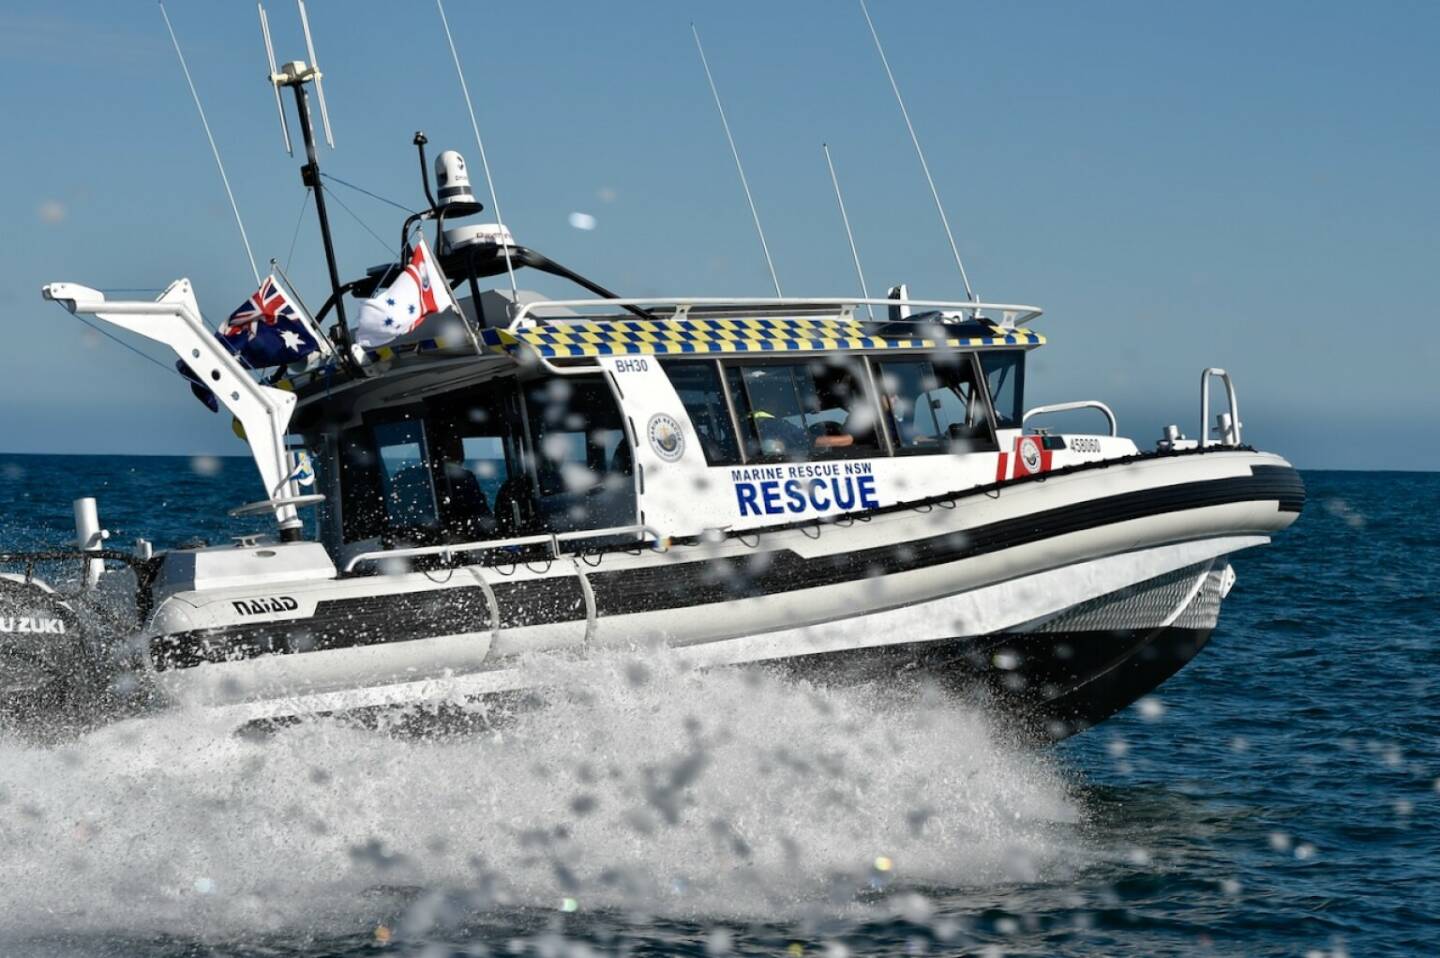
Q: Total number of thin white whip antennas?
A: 5